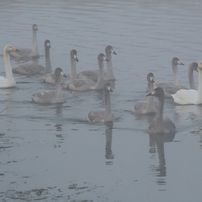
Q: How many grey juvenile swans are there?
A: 11